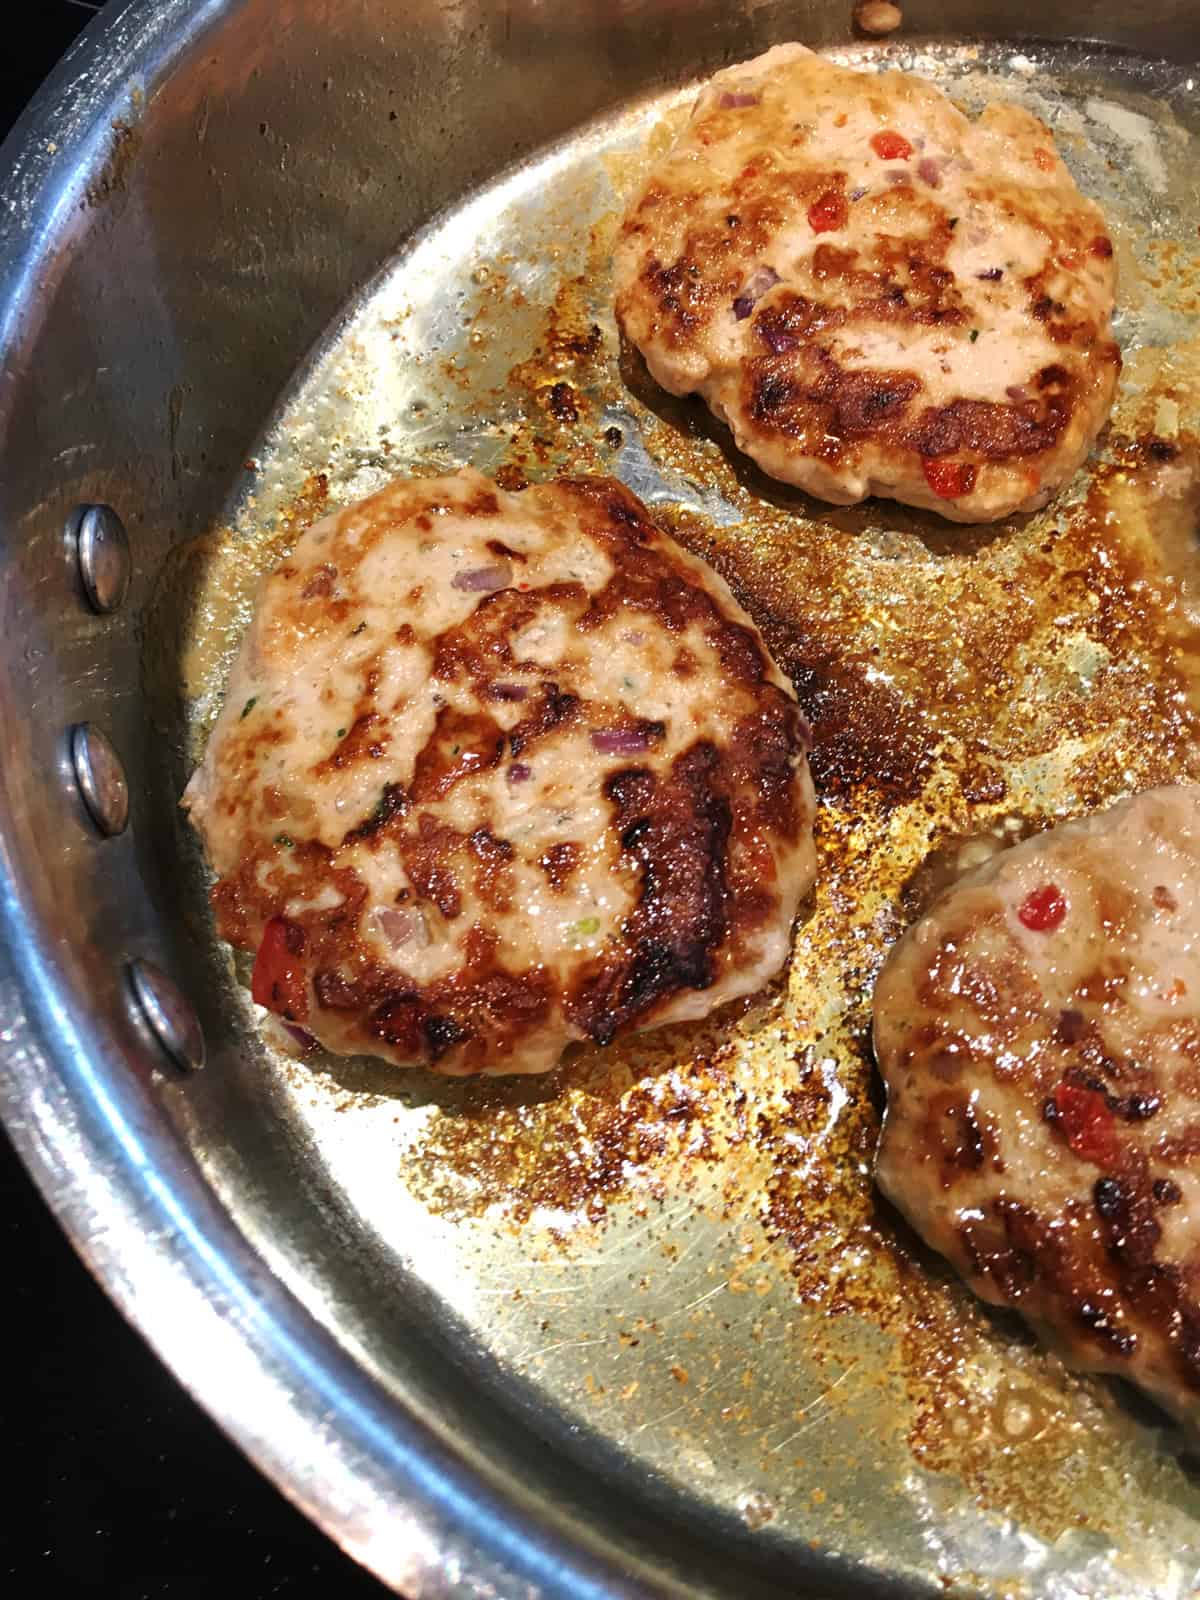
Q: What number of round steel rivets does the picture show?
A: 3